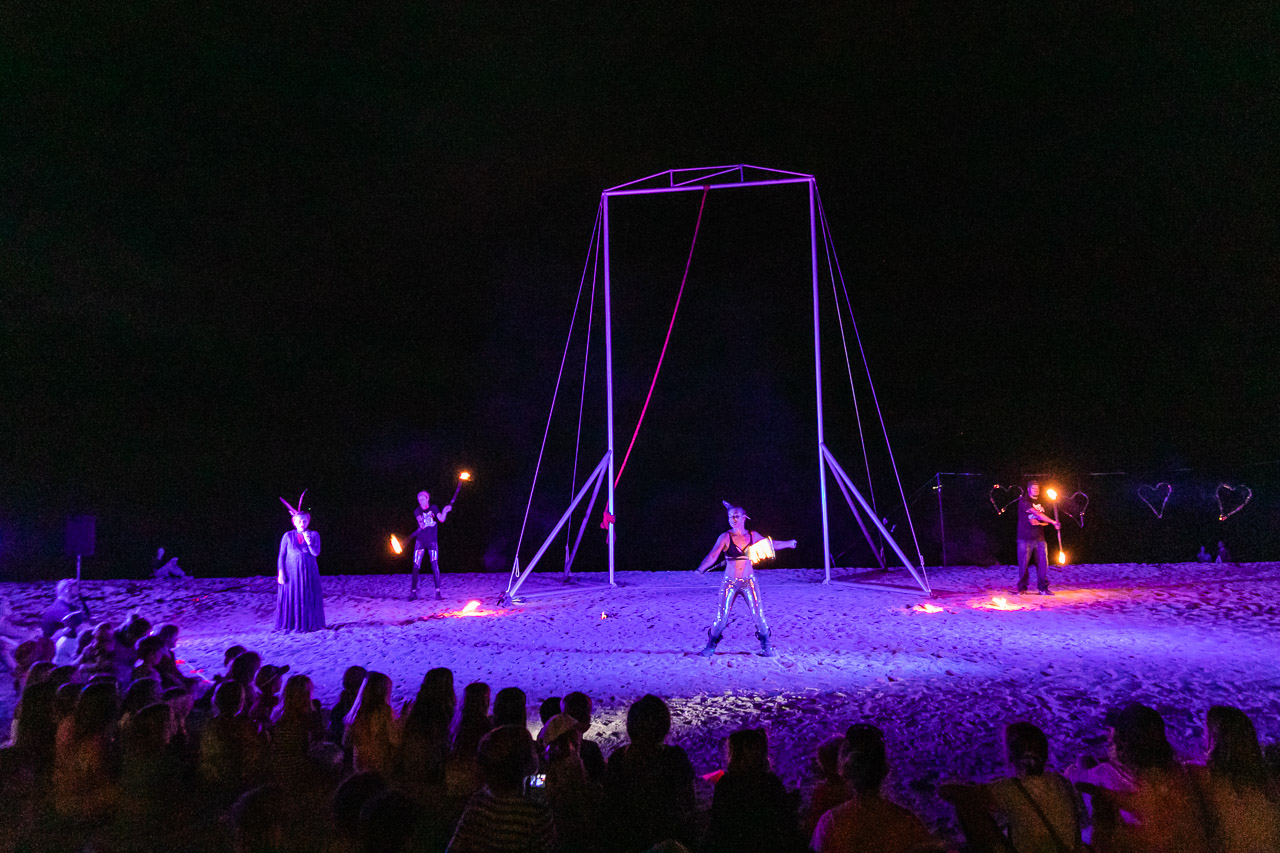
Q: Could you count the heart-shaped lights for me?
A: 4